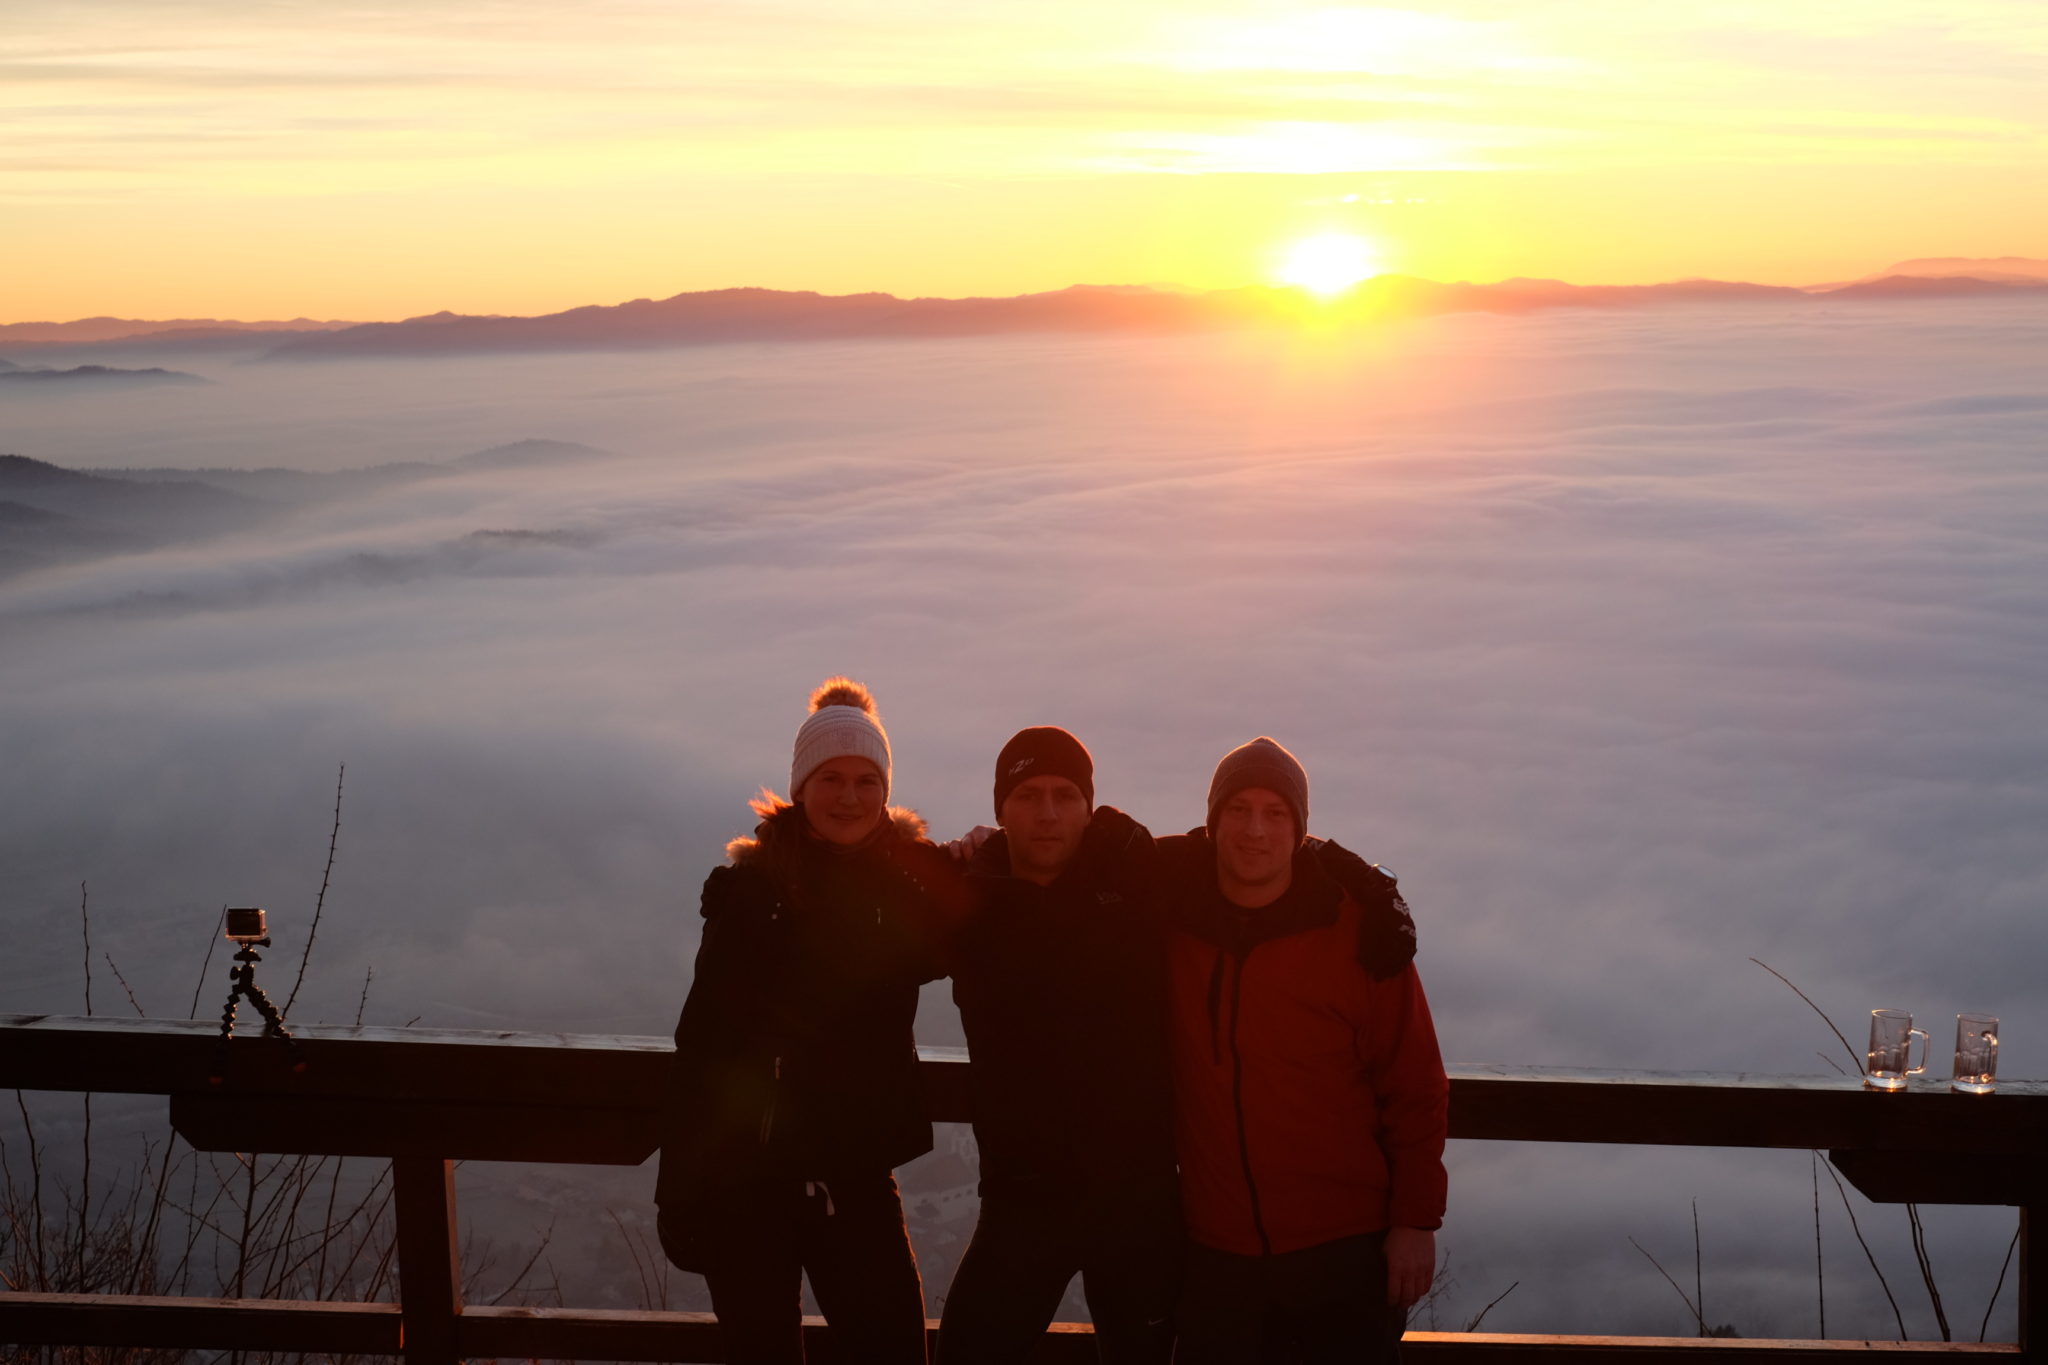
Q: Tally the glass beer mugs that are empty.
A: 2